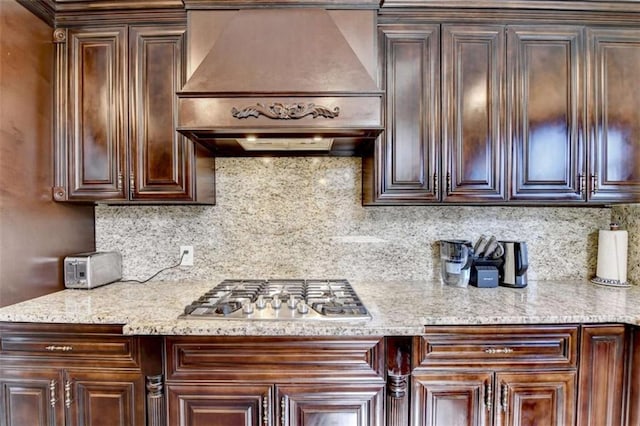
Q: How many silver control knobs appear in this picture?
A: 5